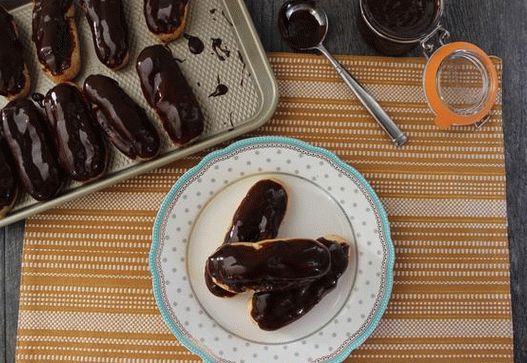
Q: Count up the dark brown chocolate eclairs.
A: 12